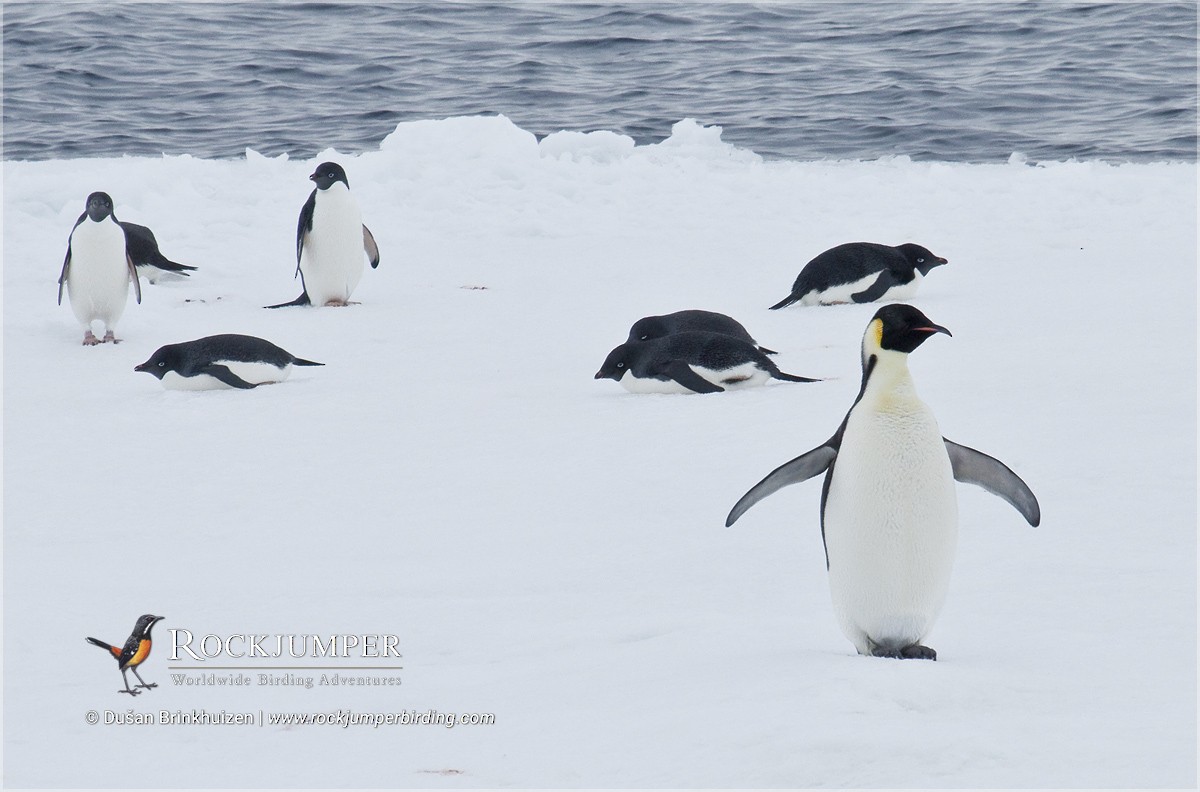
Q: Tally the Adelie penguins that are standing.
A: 2